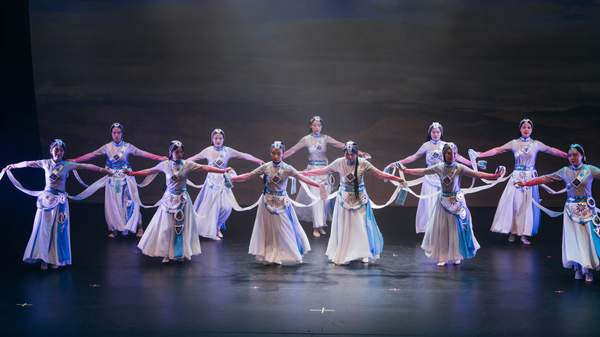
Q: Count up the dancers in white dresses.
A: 11